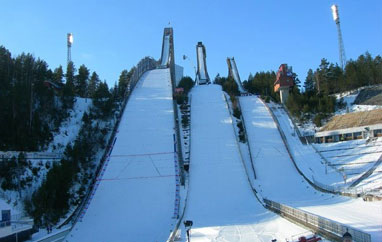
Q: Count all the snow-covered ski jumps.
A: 3